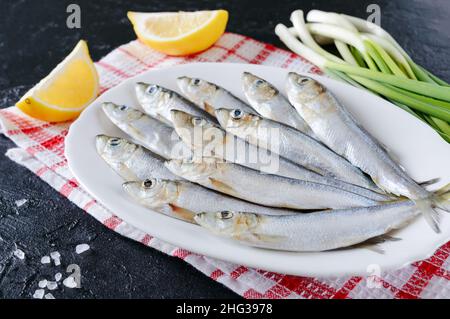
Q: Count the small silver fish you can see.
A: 11